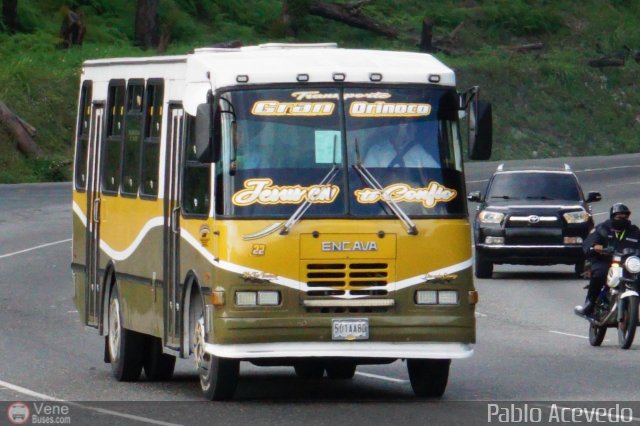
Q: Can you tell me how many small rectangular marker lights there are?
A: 5